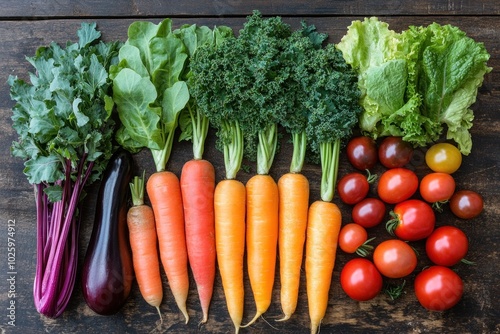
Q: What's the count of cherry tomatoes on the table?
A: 14